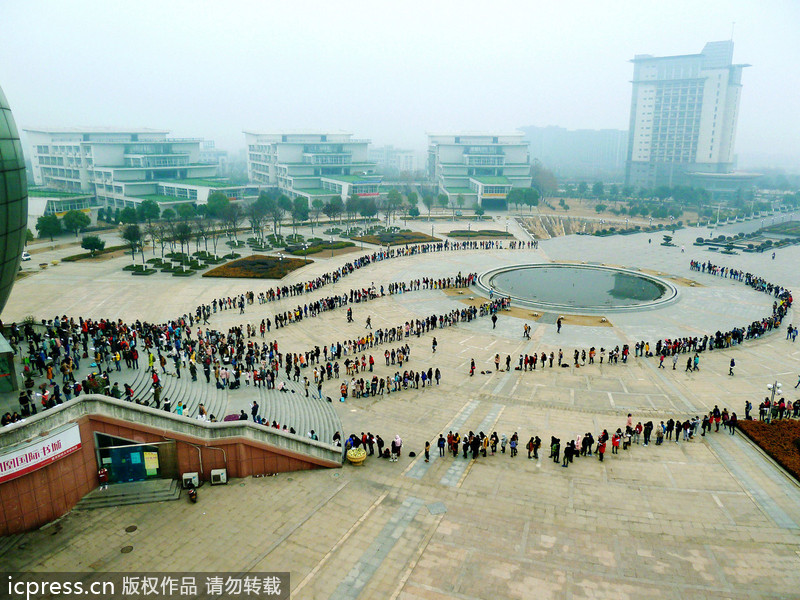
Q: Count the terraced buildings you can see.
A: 3